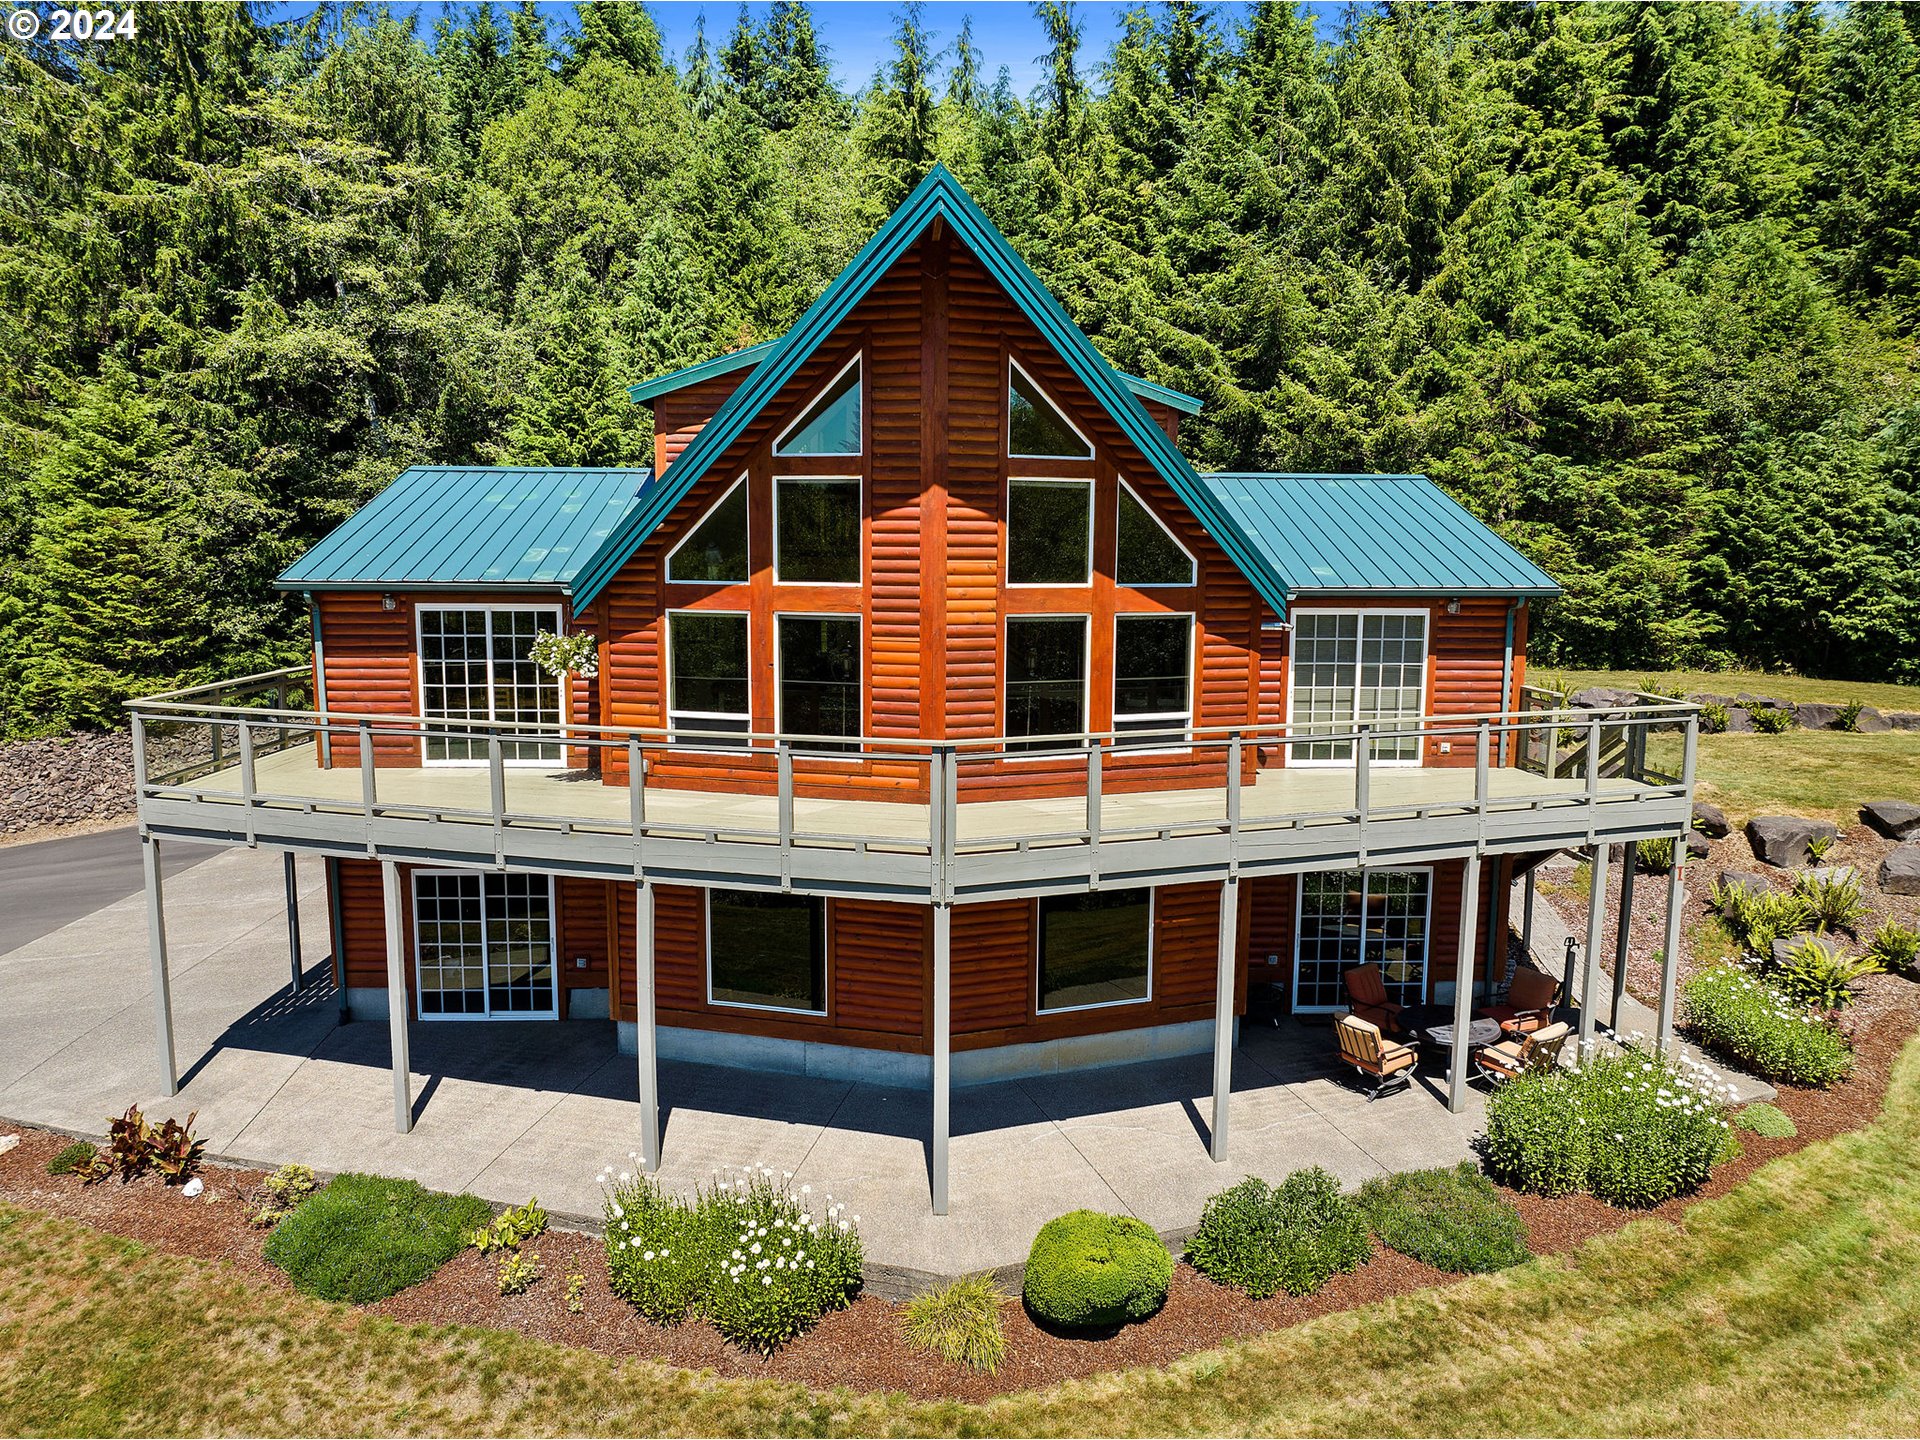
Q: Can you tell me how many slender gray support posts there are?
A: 11